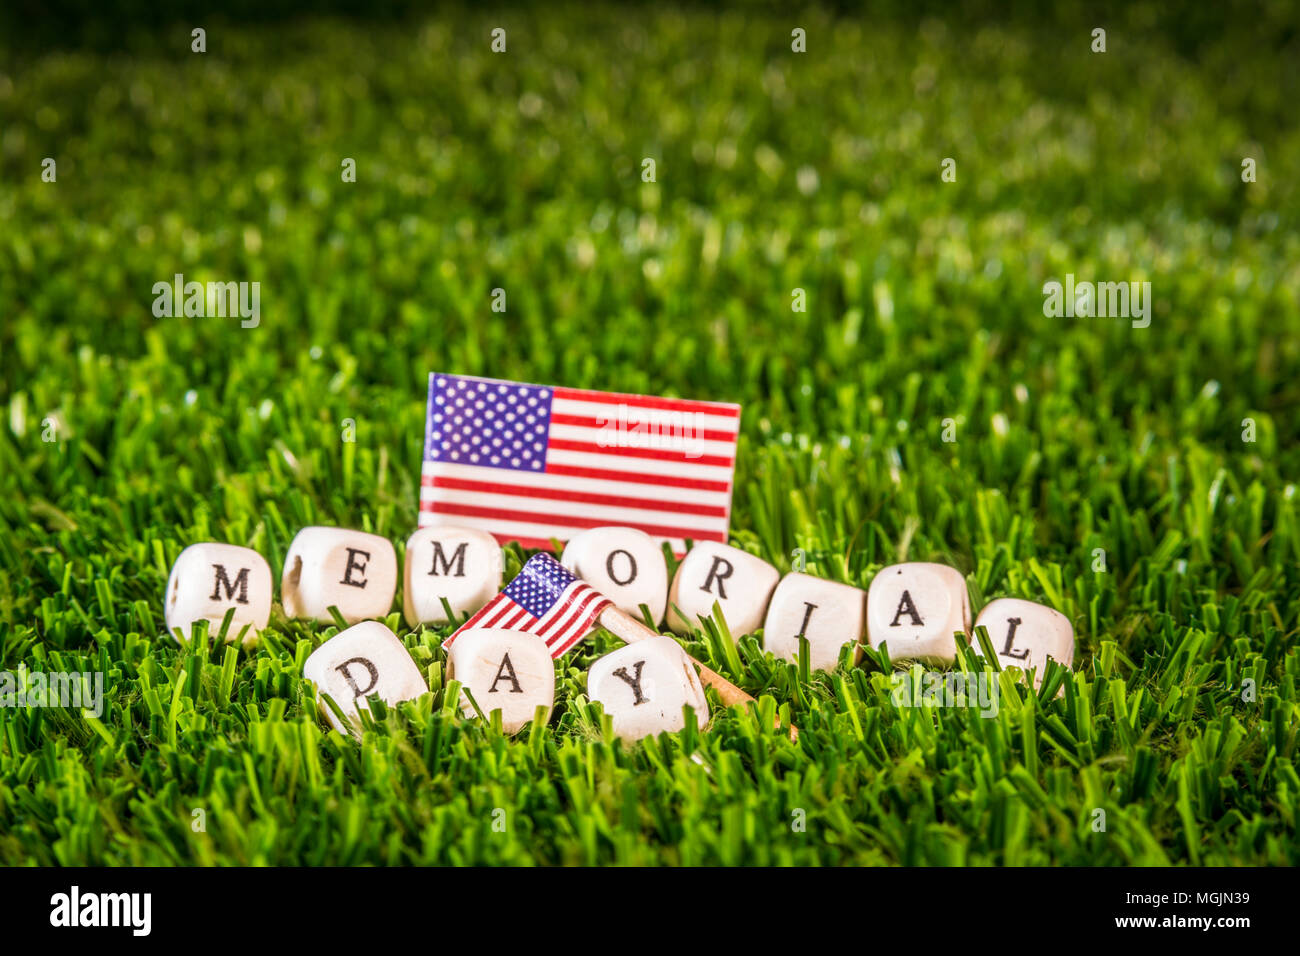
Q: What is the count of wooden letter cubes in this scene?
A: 11